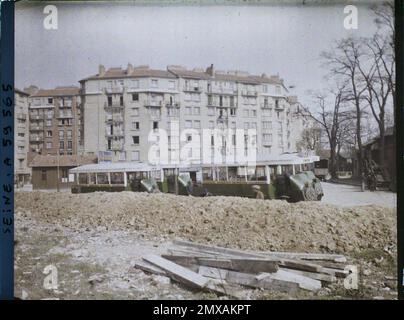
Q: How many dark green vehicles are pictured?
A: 3